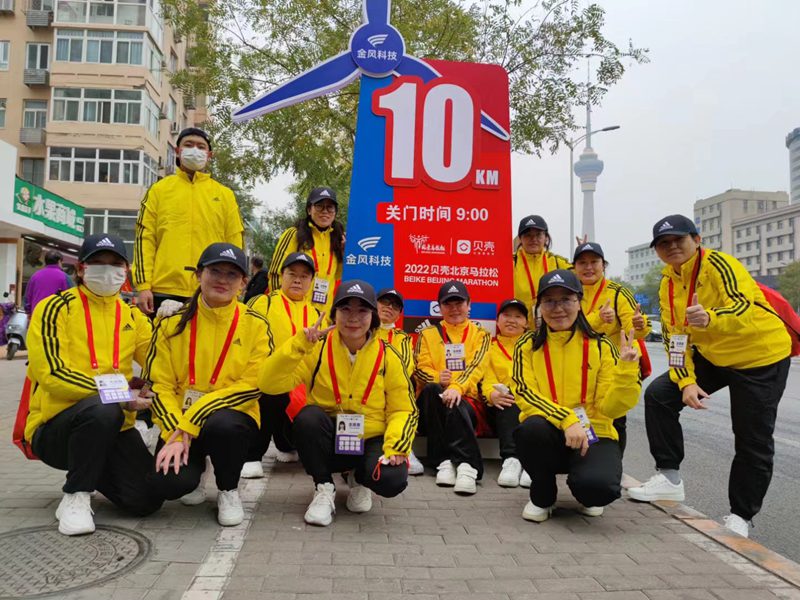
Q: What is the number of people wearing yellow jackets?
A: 13